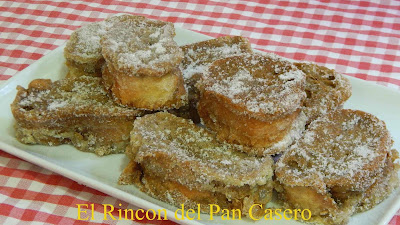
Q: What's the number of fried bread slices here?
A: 8